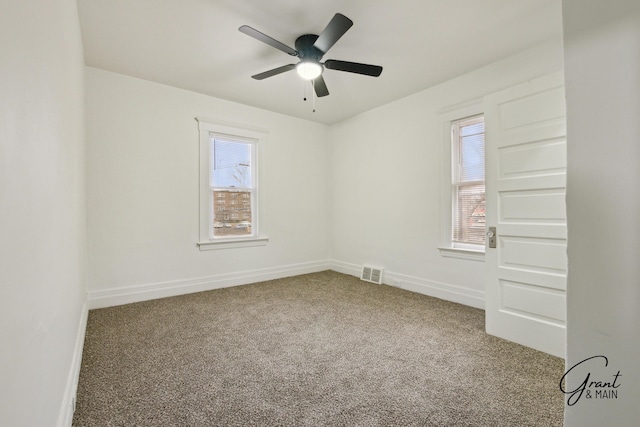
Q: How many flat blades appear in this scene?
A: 5